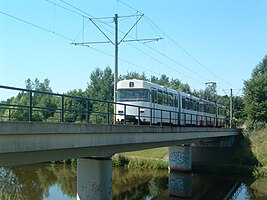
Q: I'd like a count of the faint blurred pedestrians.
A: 0